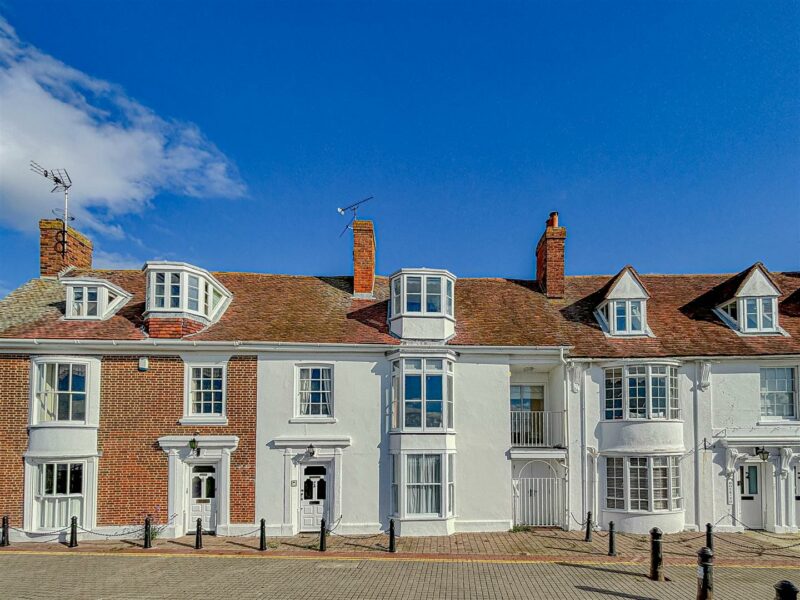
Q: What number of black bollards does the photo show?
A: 13